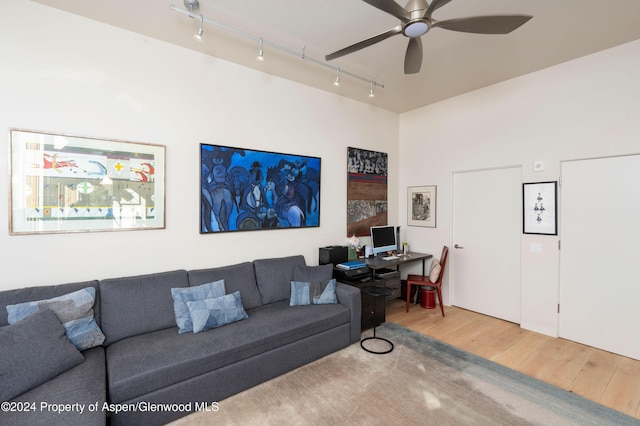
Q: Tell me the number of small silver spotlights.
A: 4